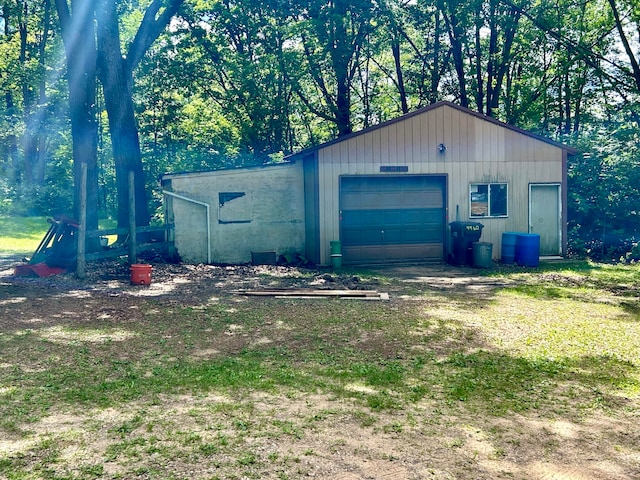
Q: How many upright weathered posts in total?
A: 2